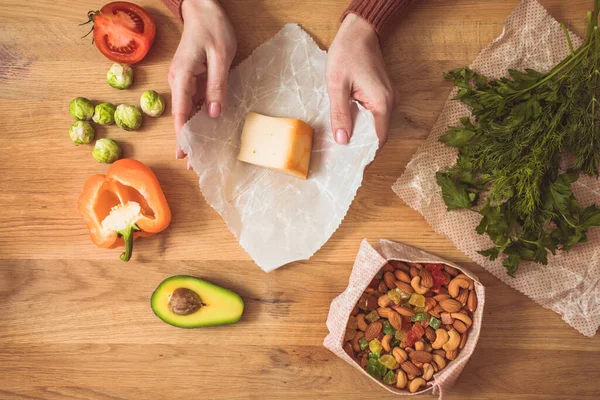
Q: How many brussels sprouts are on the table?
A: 7